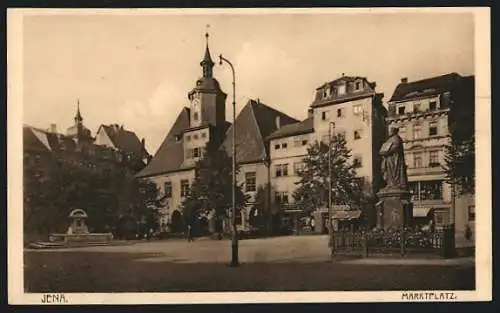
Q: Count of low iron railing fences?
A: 1